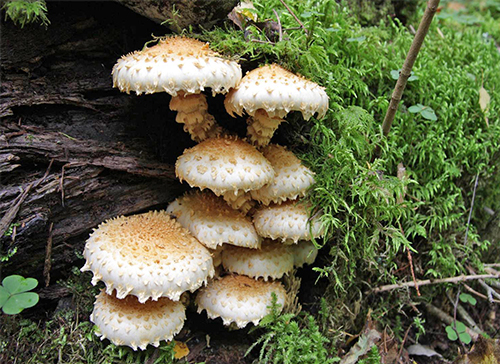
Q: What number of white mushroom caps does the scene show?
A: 11